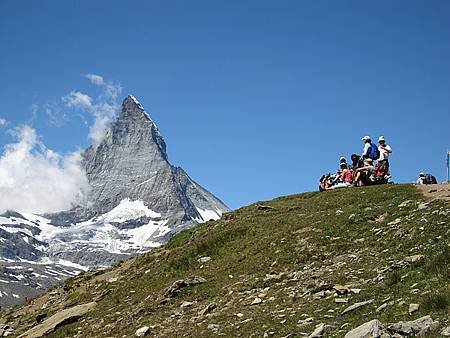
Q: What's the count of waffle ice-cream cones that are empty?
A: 0